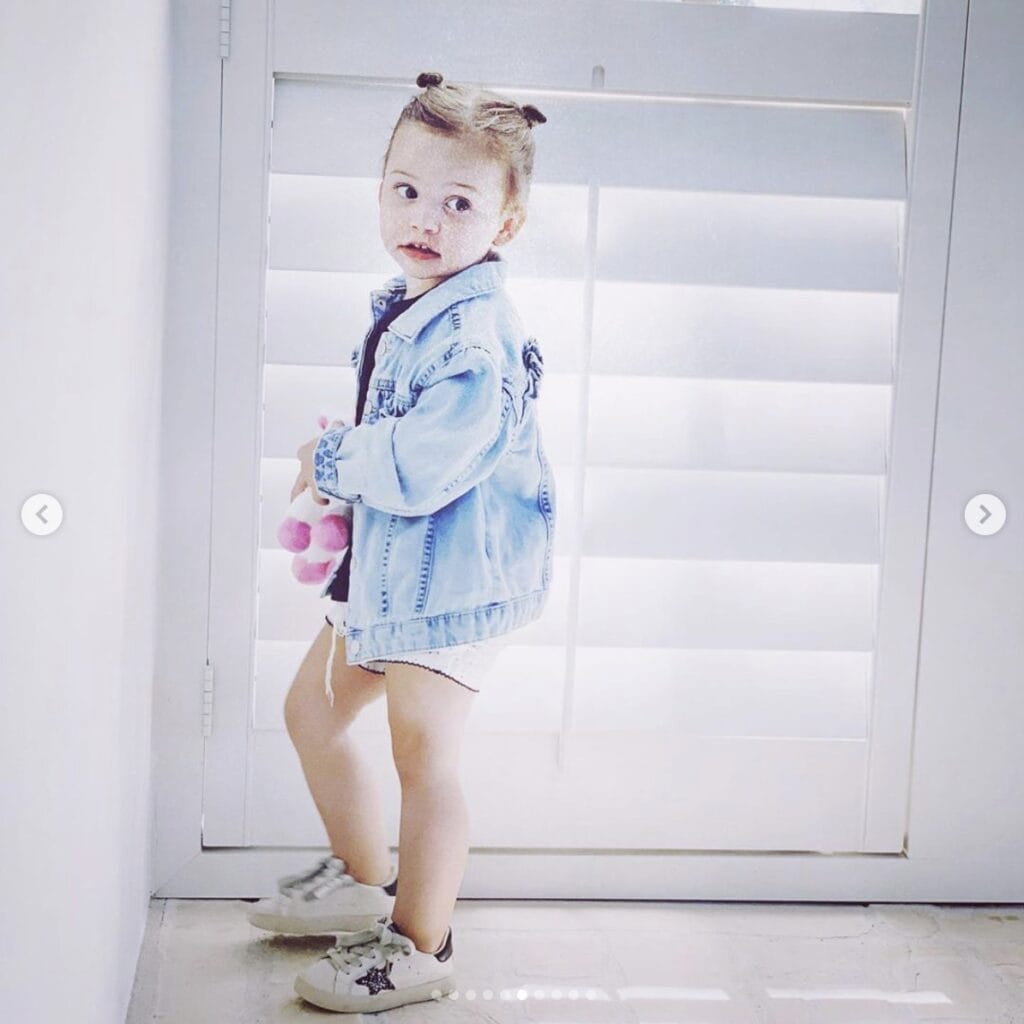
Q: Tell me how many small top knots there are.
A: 2